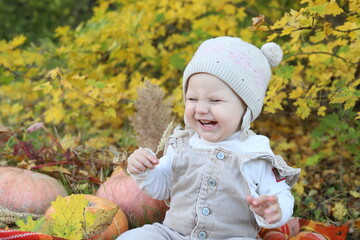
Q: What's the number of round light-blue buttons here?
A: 4